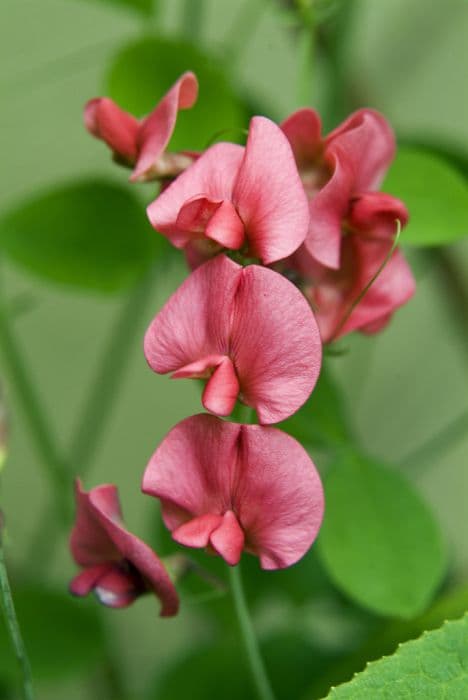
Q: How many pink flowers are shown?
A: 7